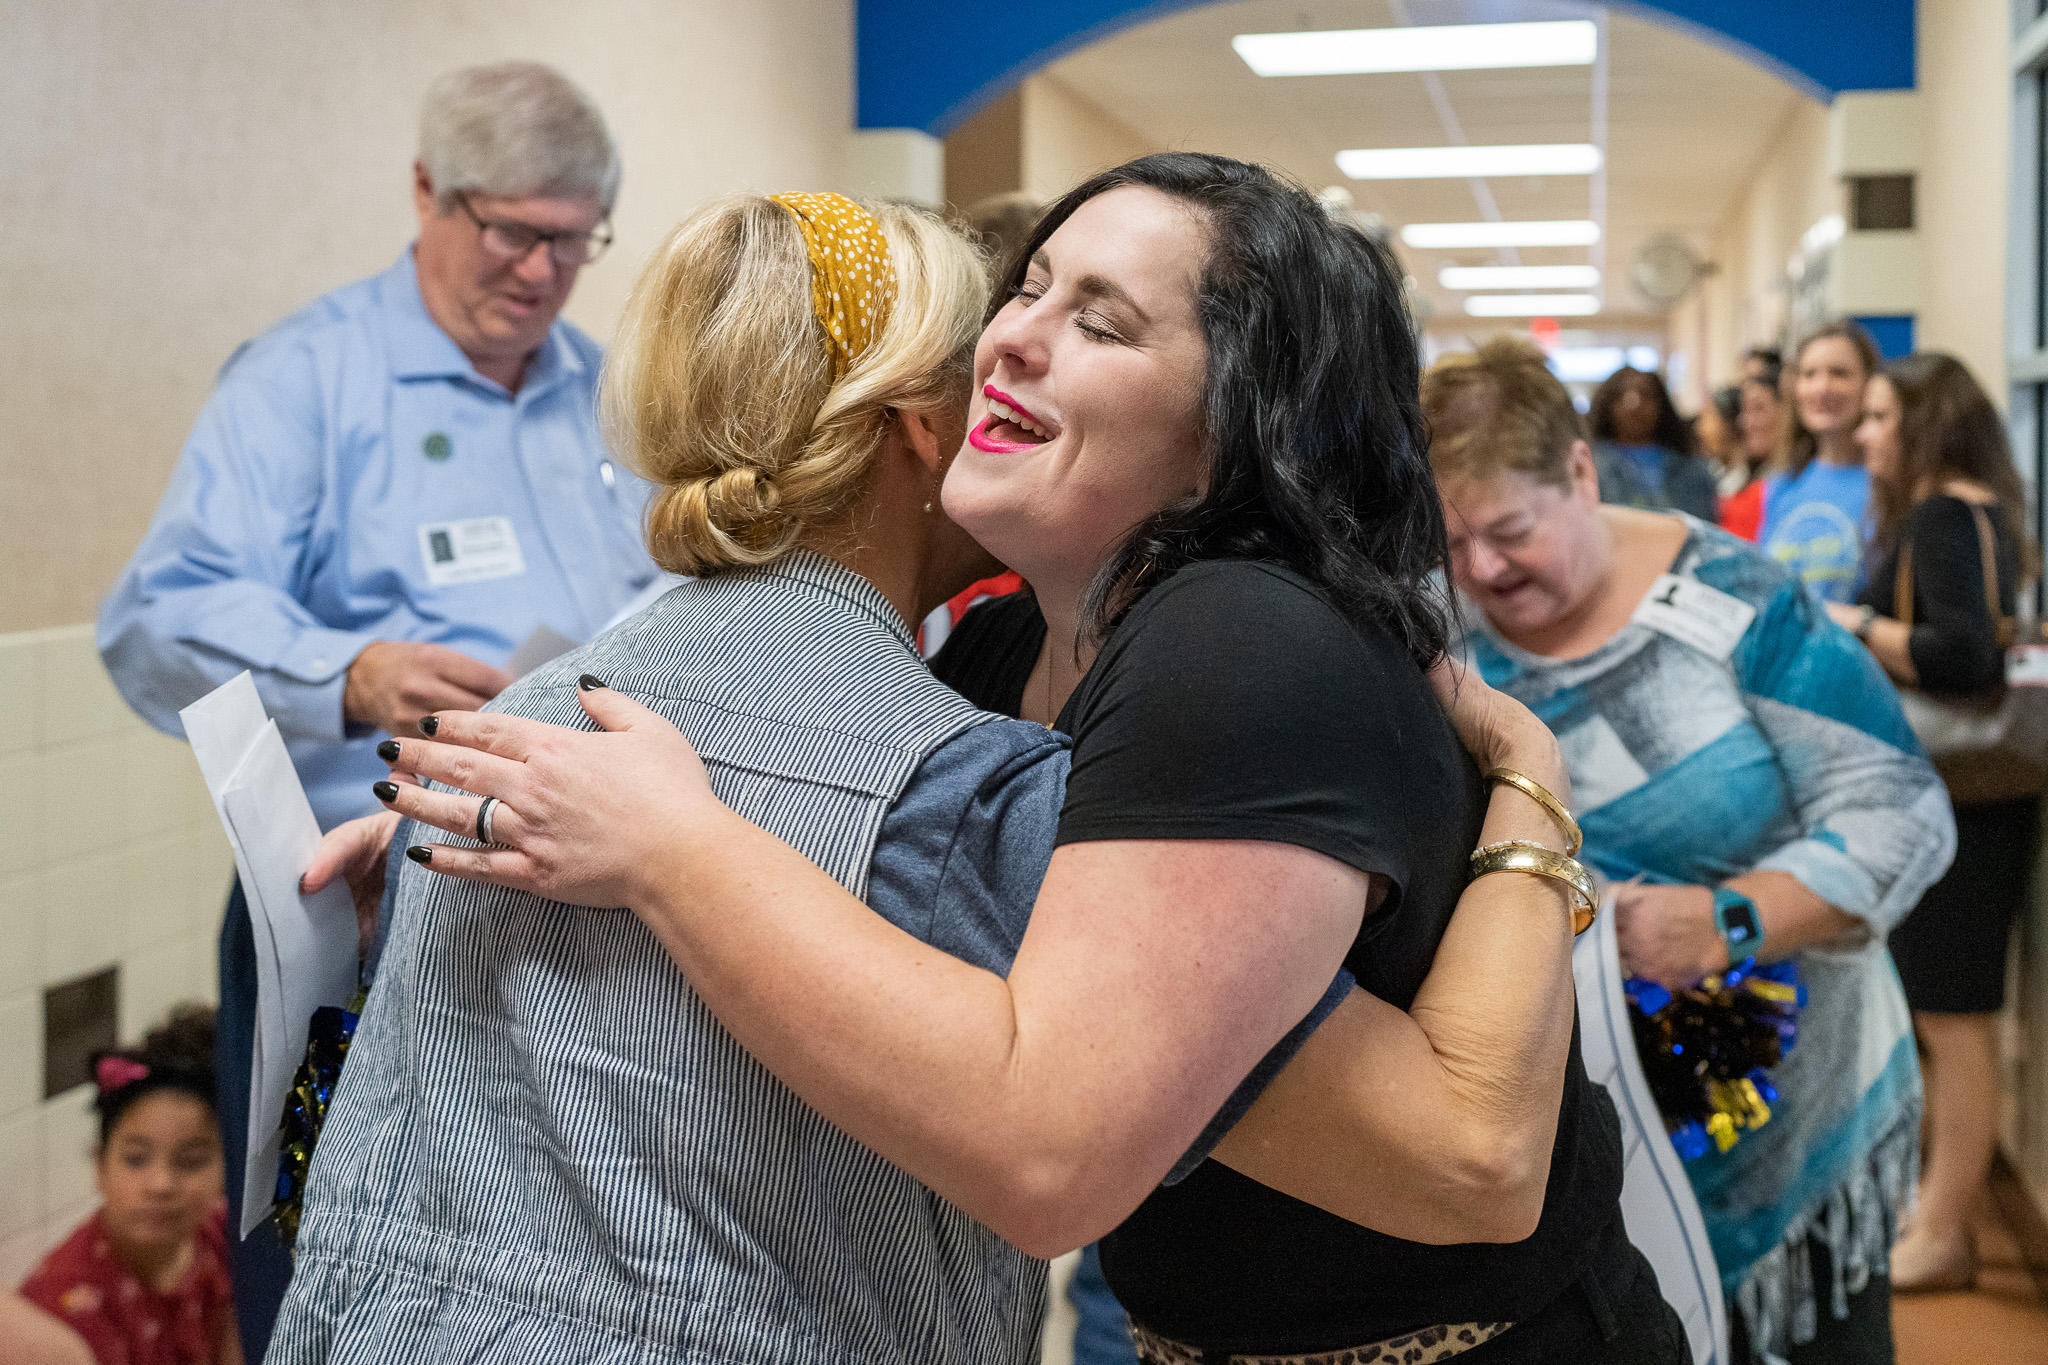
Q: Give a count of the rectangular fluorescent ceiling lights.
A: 5